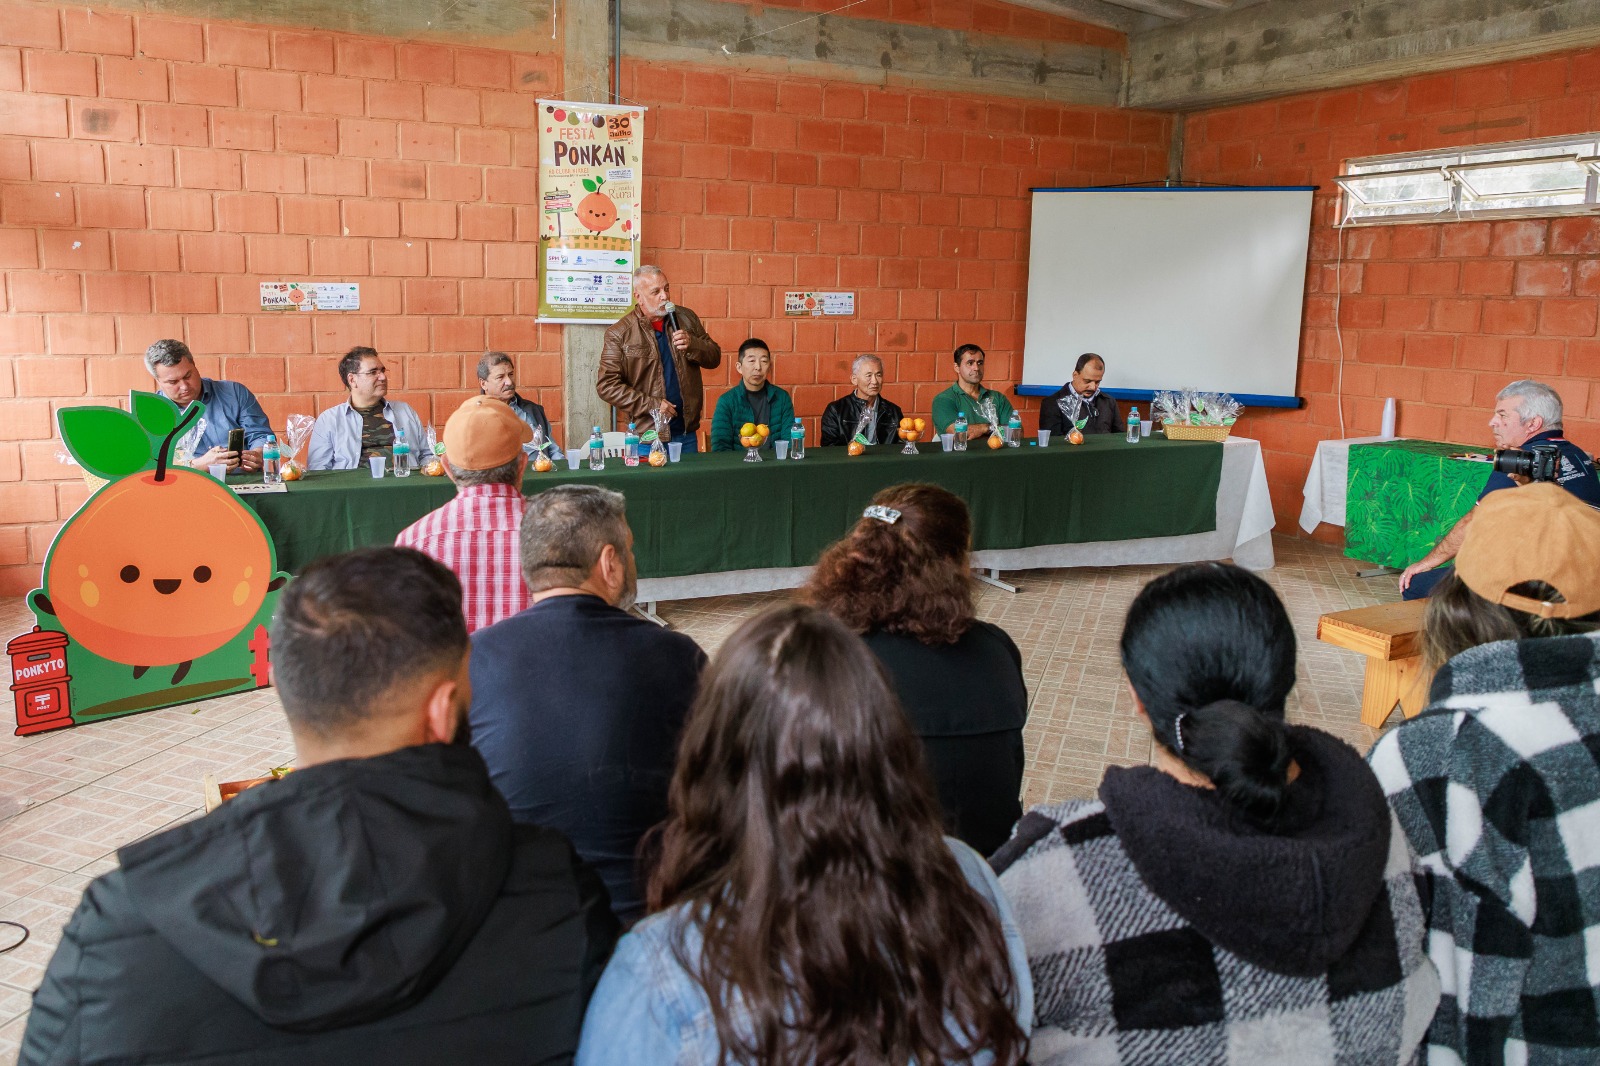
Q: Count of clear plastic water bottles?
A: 8